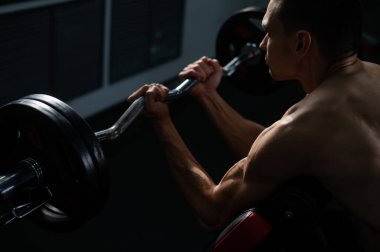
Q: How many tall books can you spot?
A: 0